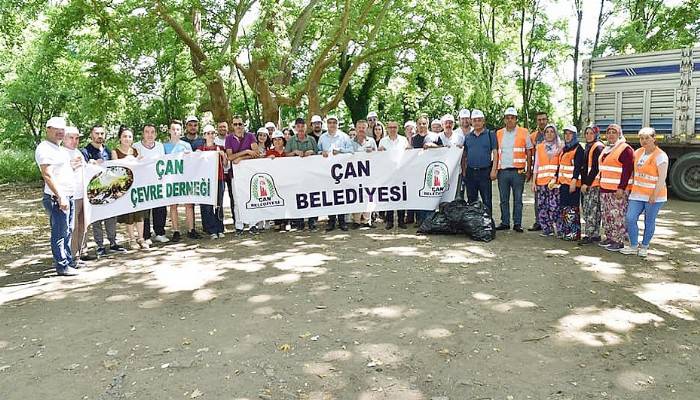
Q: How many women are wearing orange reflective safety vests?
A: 5